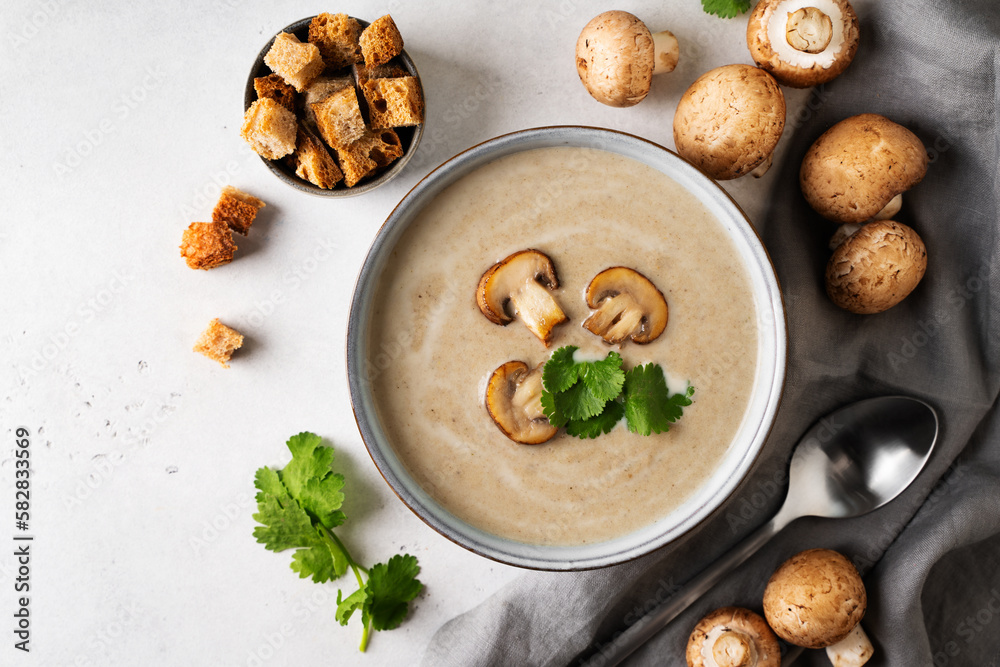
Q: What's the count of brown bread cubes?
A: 14